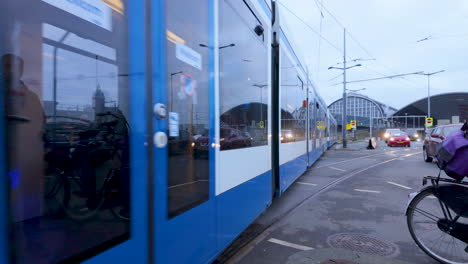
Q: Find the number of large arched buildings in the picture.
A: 2